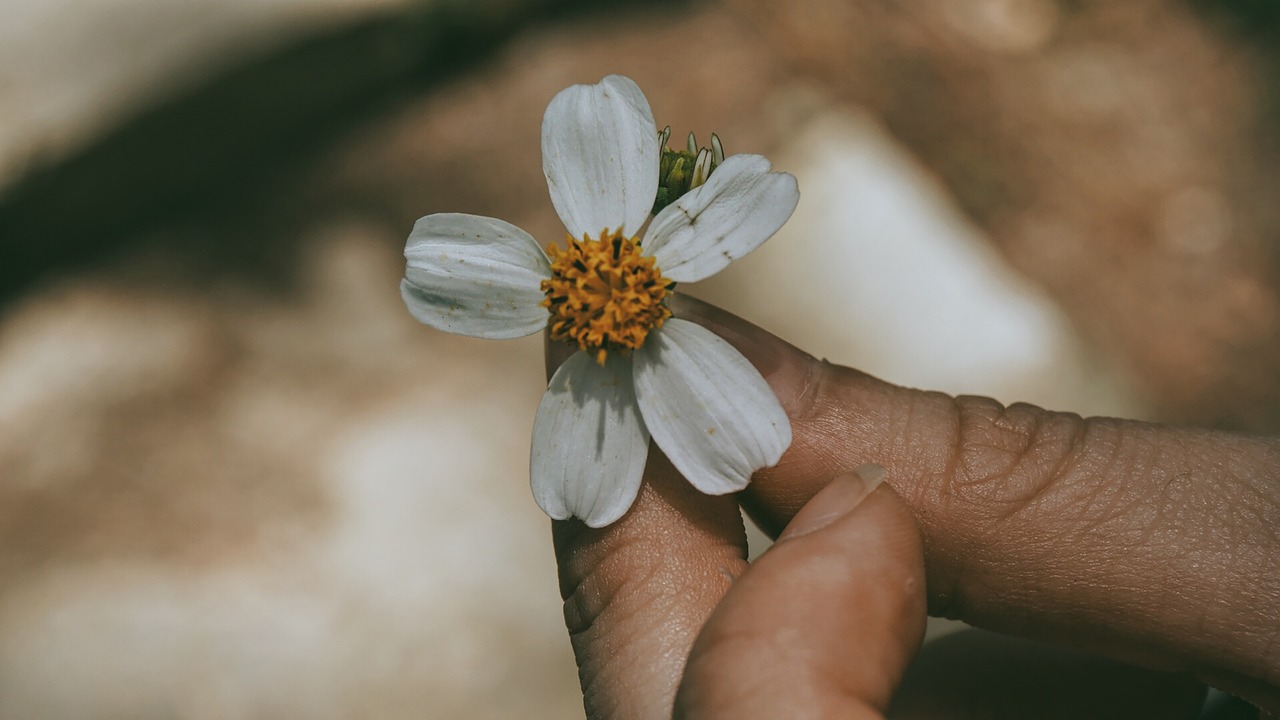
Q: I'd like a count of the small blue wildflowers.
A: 0